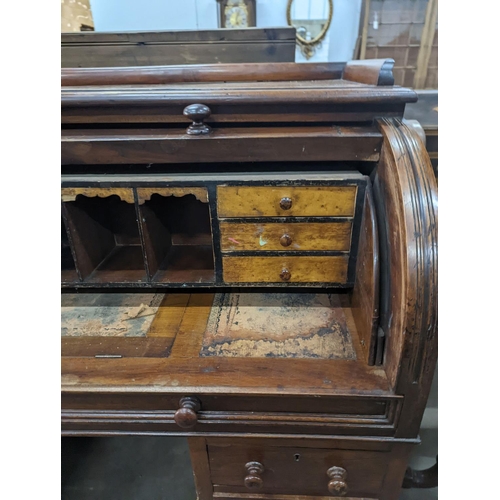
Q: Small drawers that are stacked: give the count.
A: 3